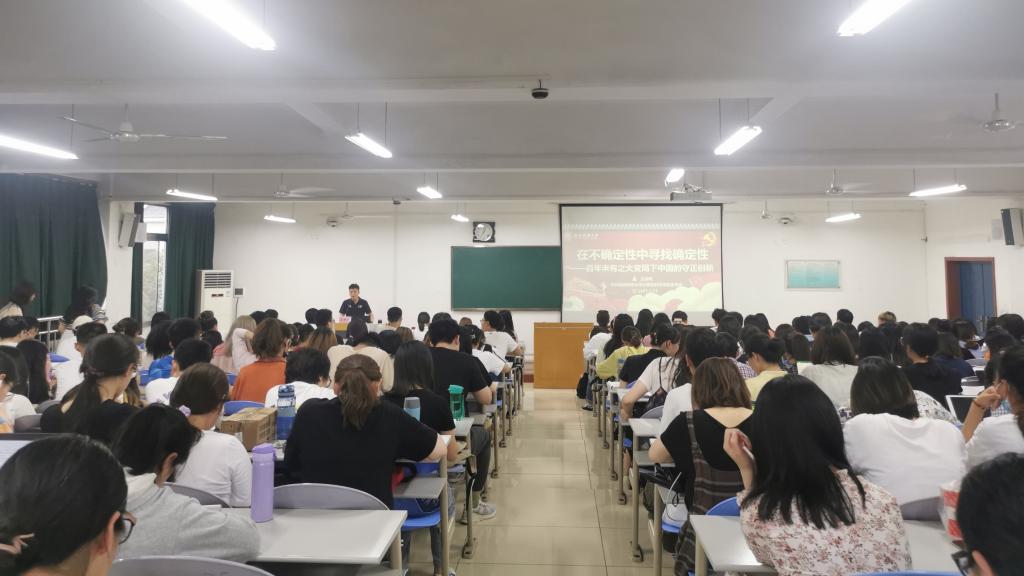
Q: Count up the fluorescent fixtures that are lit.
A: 12